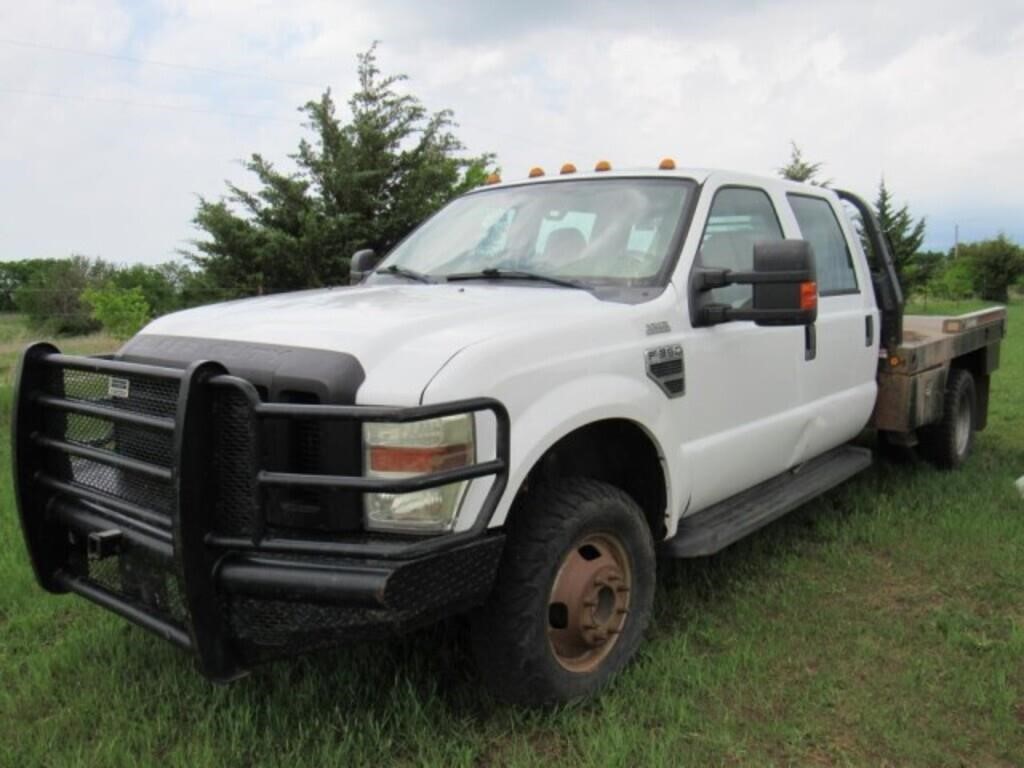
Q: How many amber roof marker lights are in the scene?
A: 5